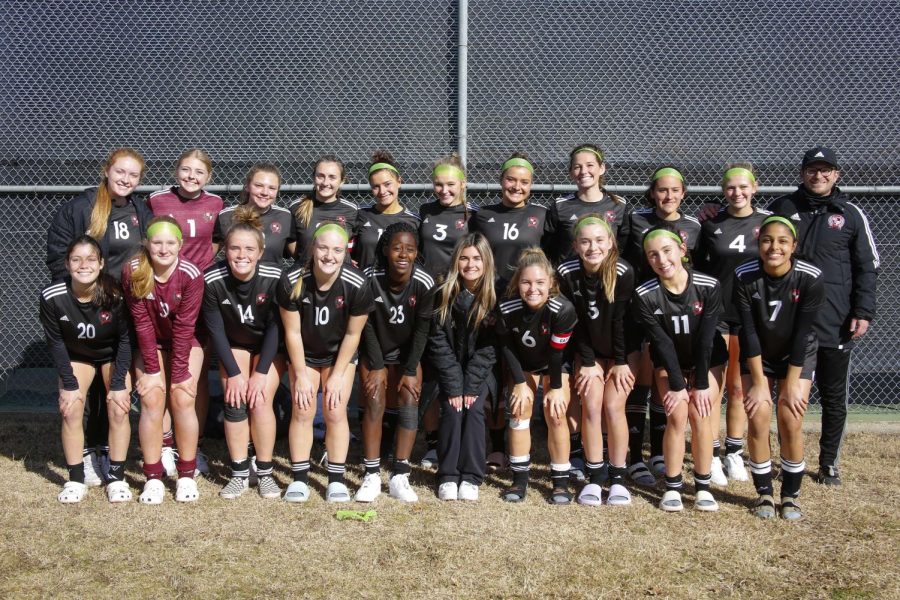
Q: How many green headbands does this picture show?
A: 11